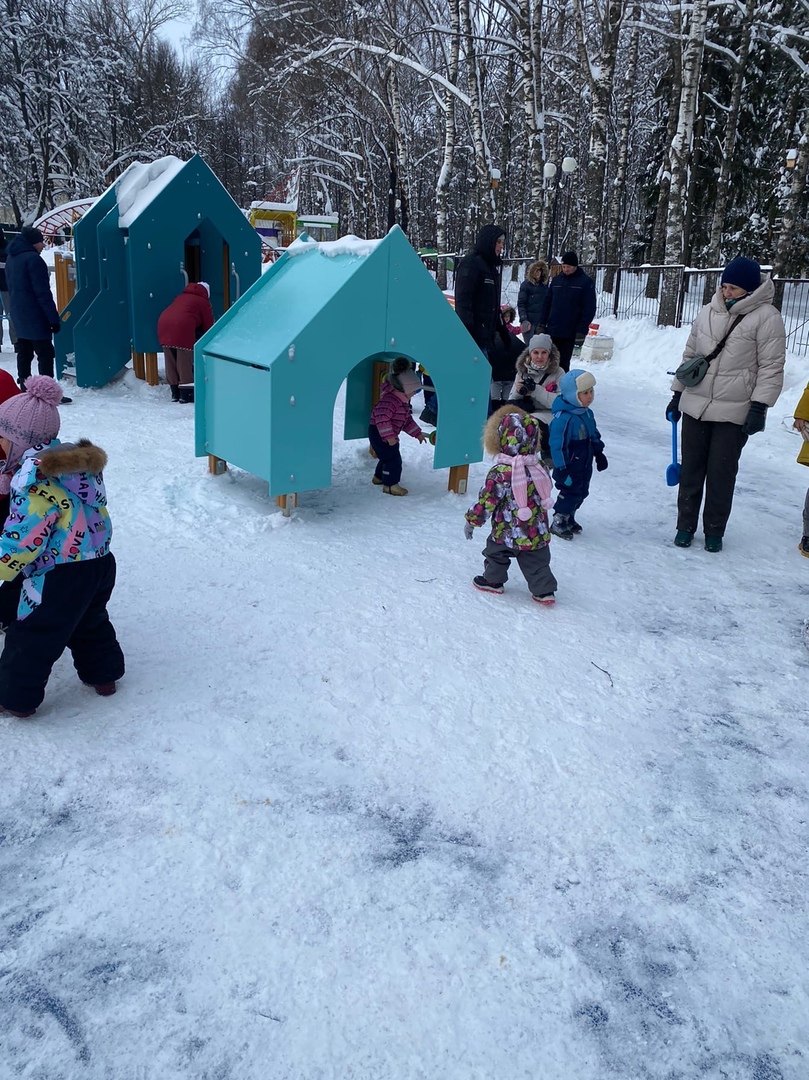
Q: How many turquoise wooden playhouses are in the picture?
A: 2